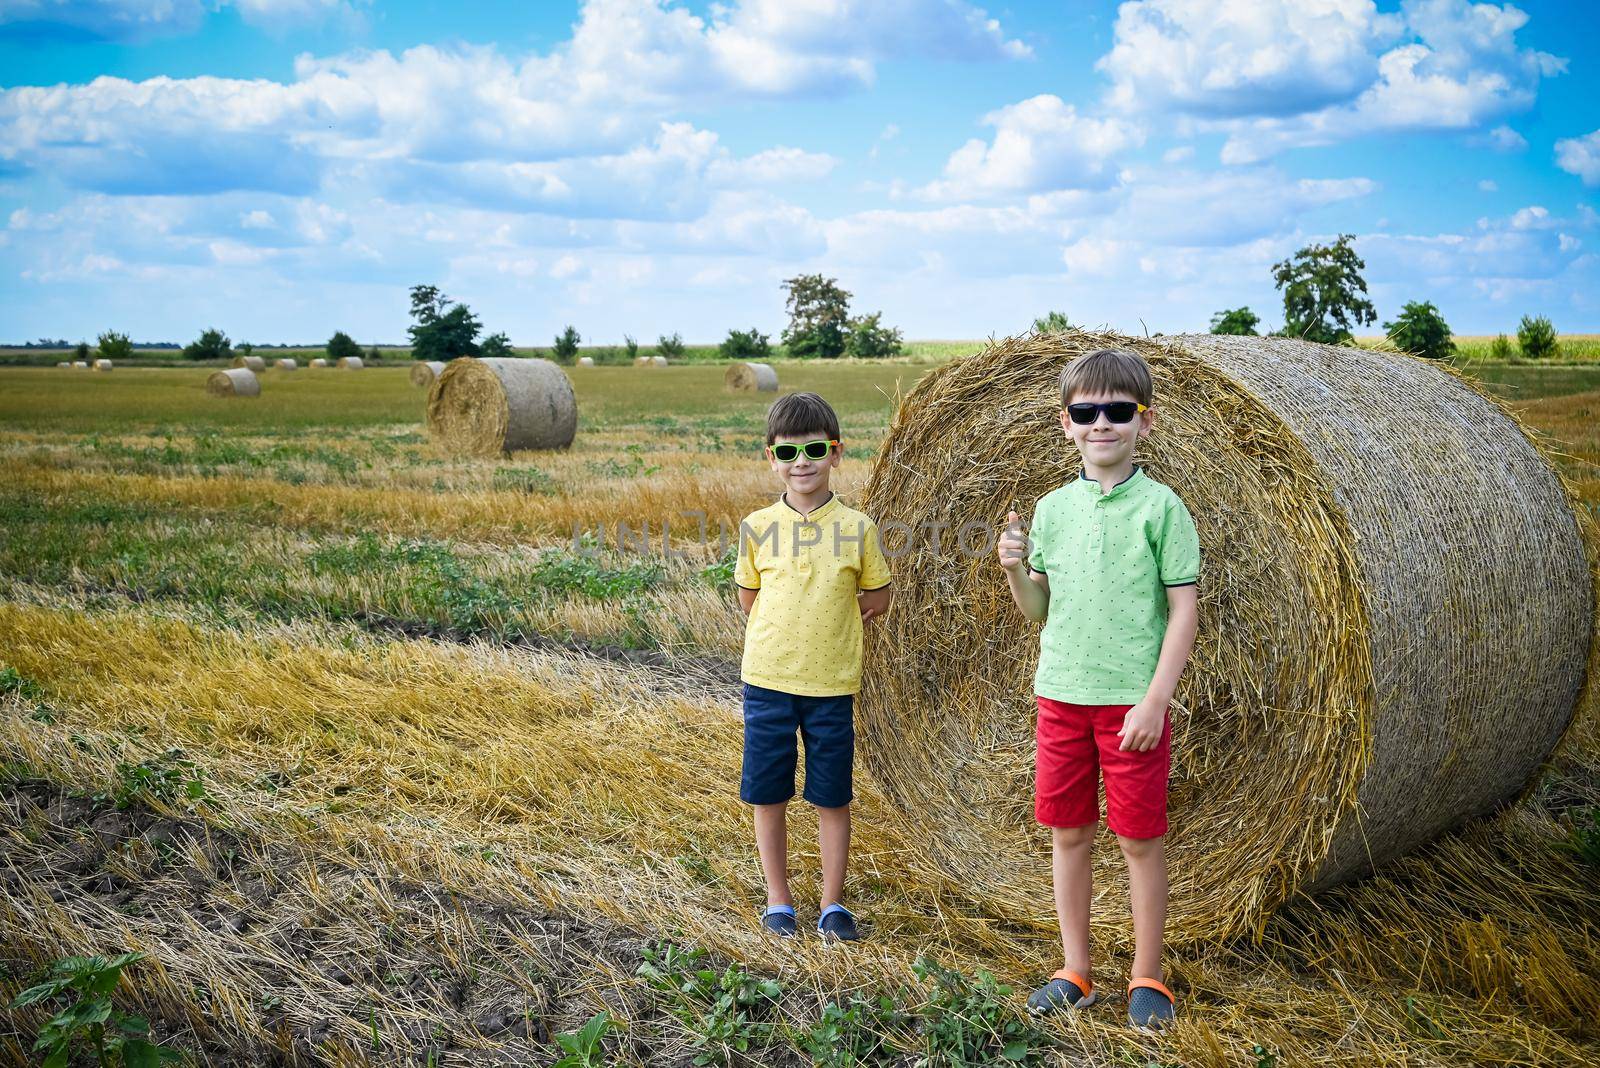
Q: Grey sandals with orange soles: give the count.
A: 2